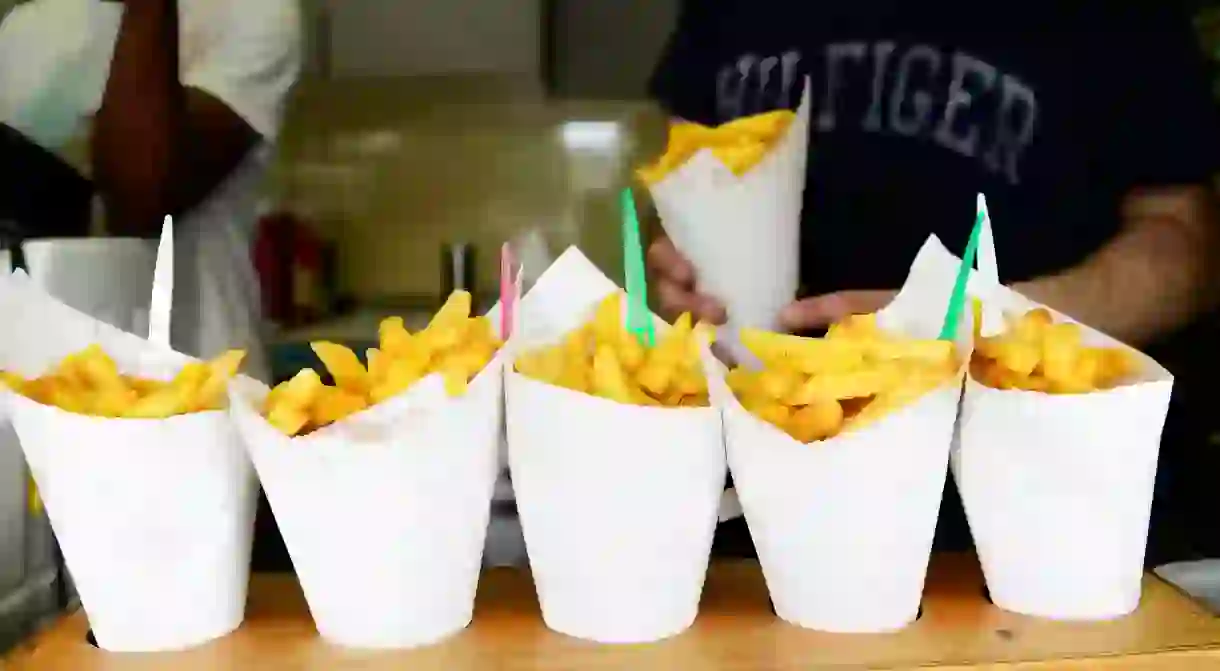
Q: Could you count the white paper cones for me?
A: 6